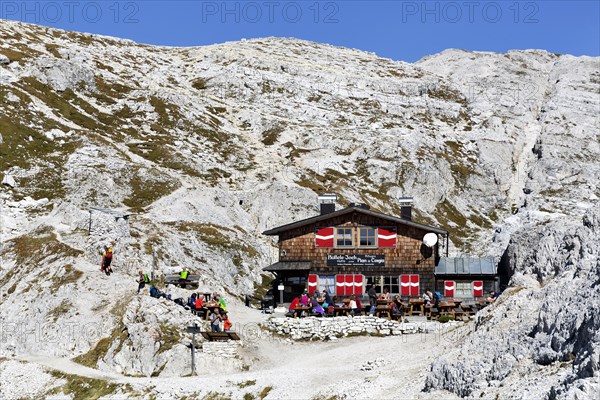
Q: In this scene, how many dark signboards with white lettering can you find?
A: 1